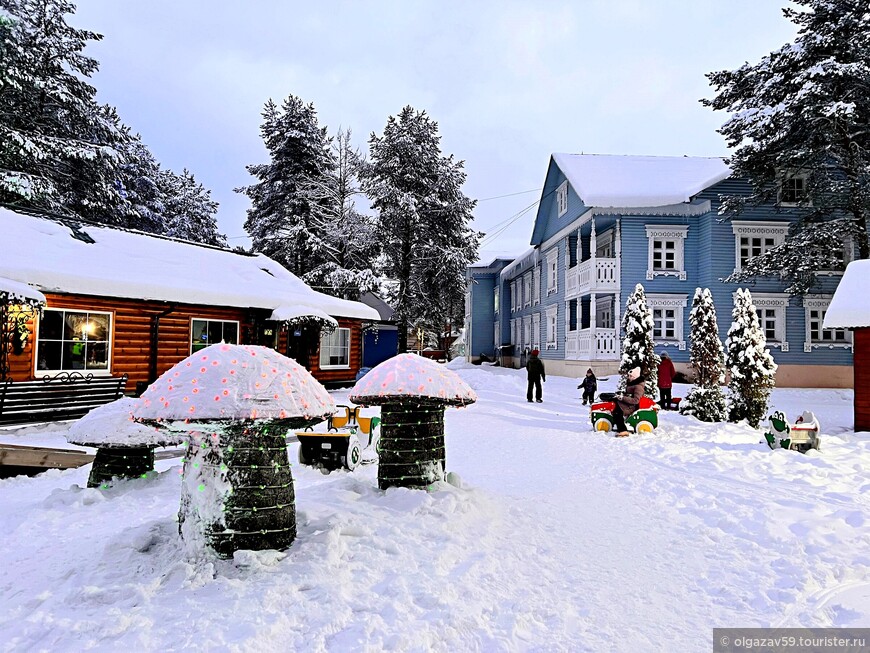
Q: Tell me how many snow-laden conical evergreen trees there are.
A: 3